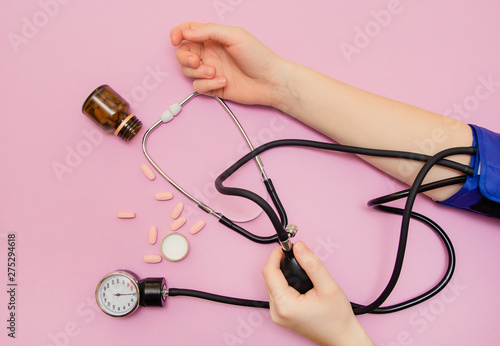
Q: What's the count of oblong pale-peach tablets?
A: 8